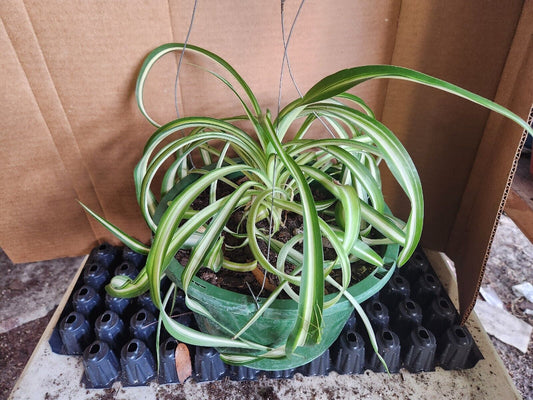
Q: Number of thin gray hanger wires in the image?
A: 3